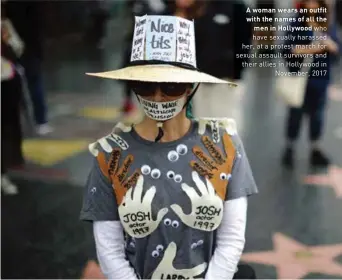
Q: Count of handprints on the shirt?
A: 7